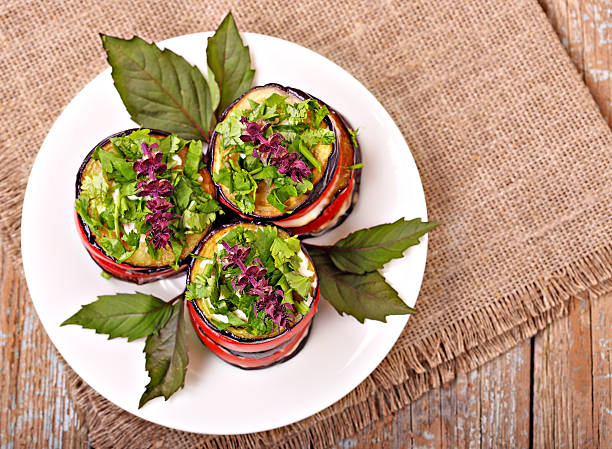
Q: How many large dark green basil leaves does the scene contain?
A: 6